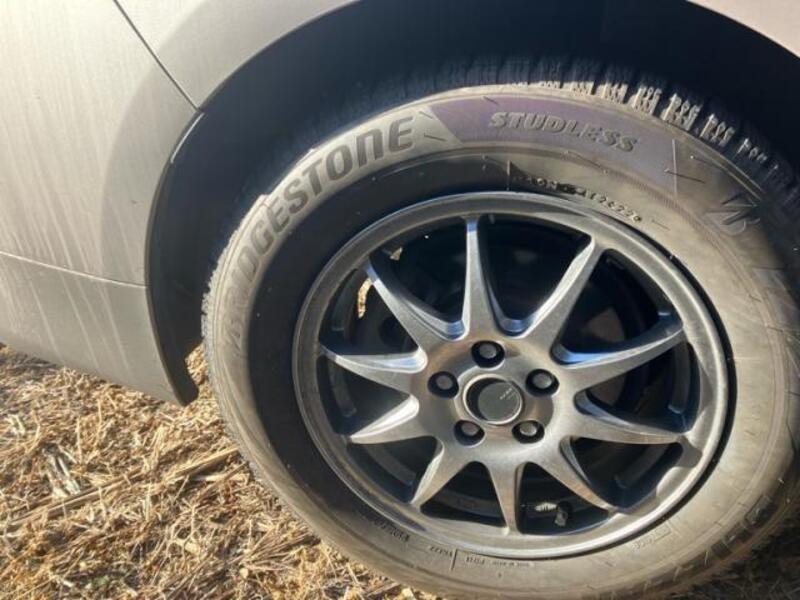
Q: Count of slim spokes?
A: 10